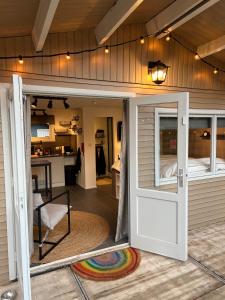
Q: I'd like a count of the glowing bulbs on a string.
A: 7